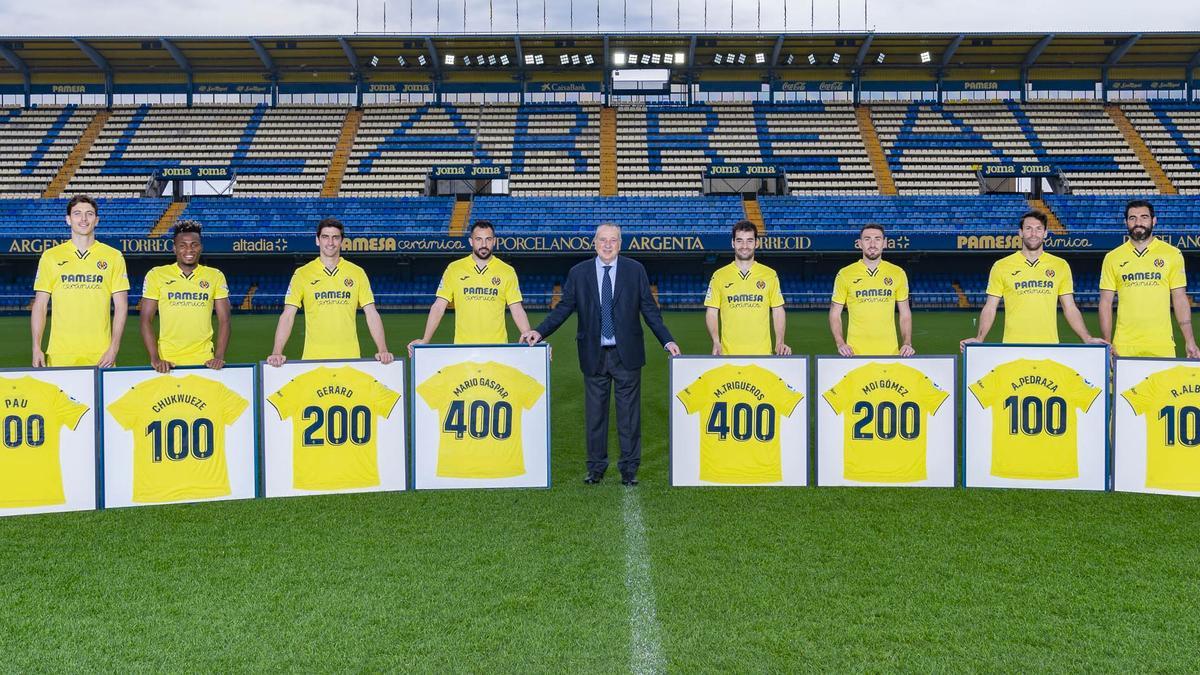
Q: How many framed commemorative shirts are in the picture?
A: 8